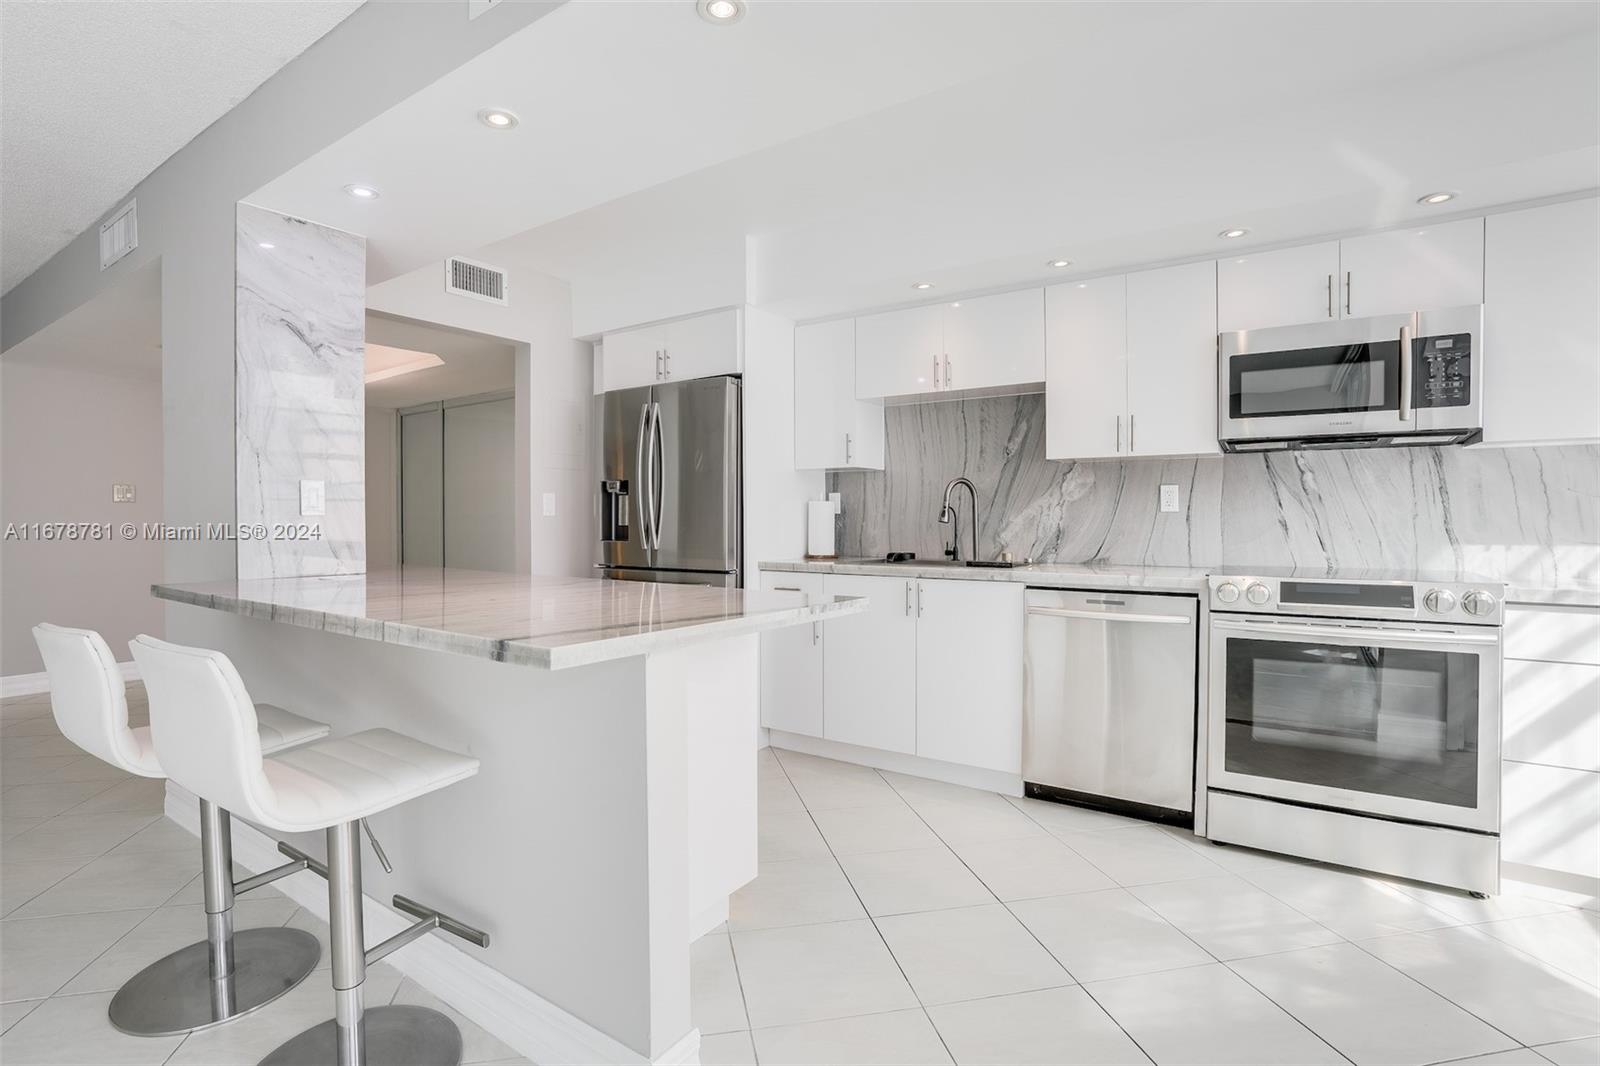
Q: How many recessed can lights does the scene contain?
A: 7